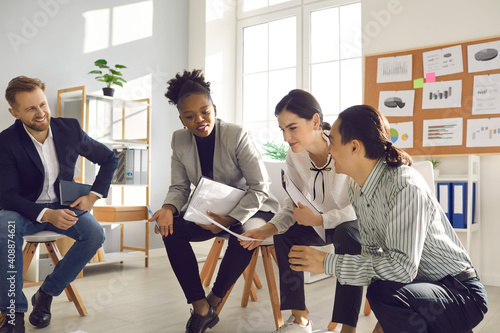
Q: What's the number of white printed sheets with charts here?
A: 9